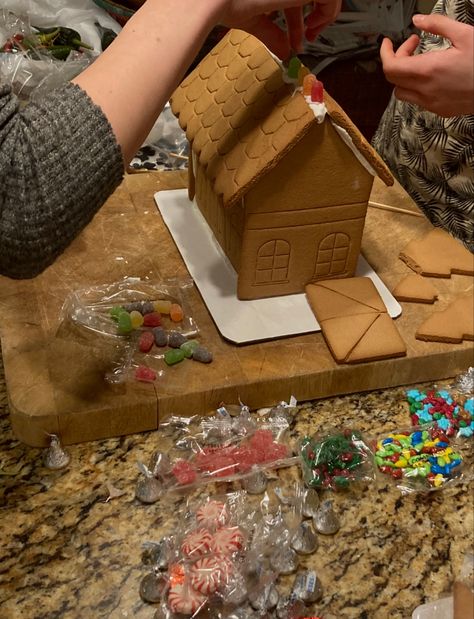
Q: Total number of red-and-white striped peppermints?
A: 5